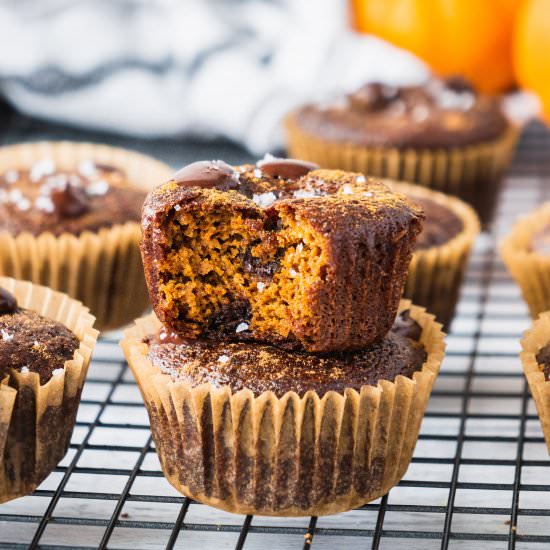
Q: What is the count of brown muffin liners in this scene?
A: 7